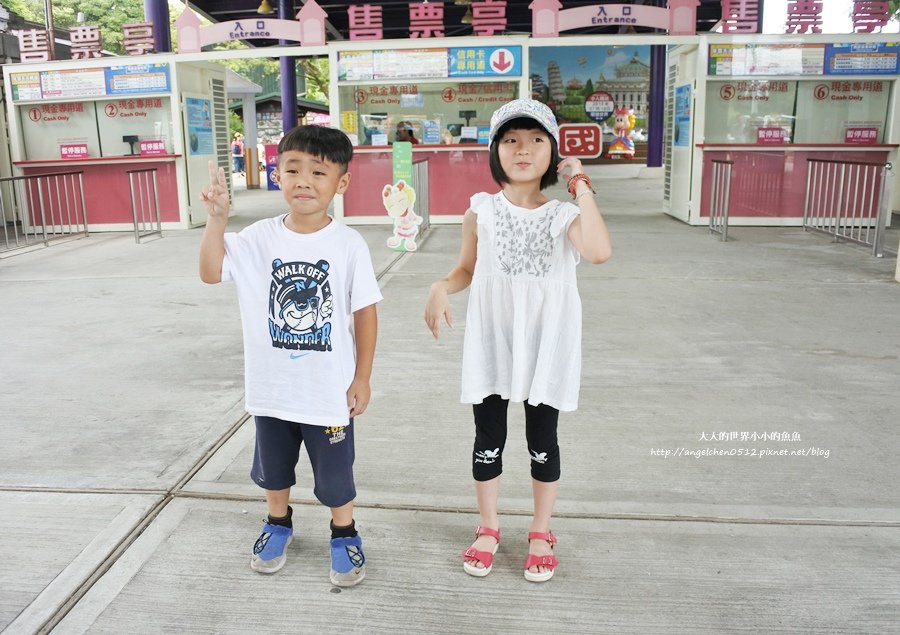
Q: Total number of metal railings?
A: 5